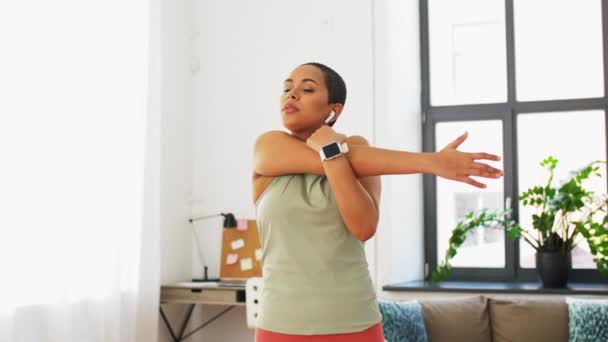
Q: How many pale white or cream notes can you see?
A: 3